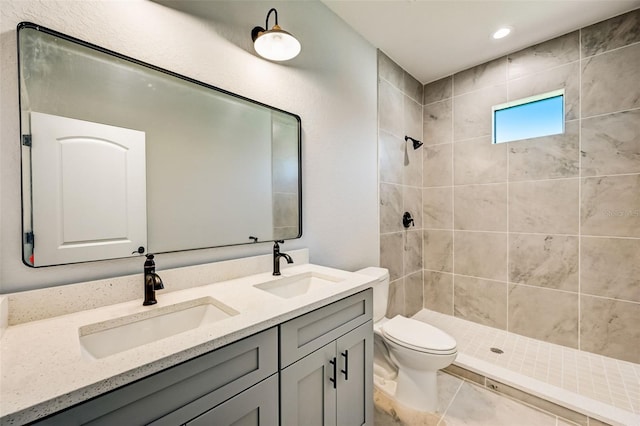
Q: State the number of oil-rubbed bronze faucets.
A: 2